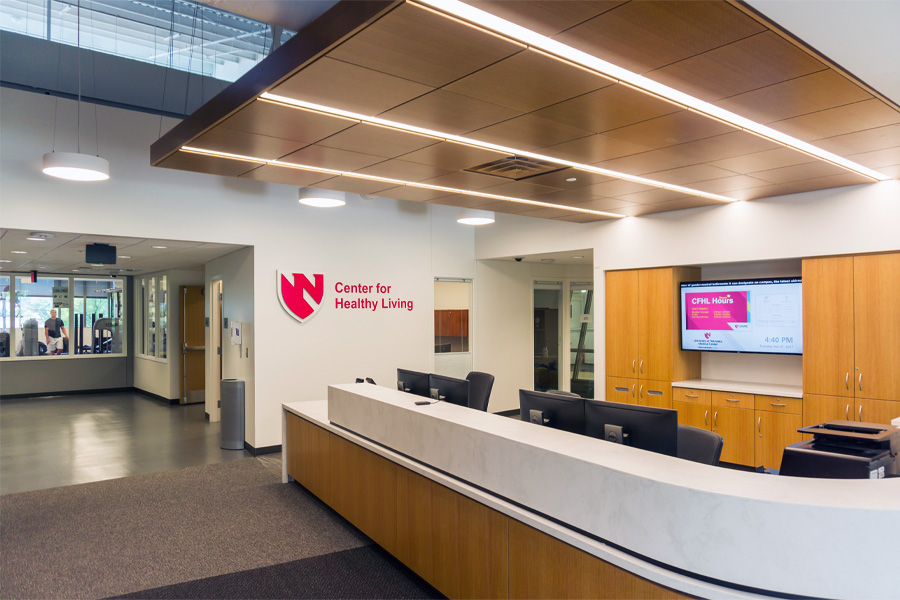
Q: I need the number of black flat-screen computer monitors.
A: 4